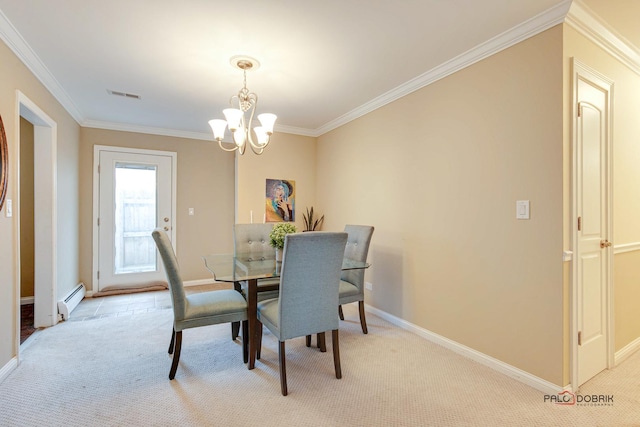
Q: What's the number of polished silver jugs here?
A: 0